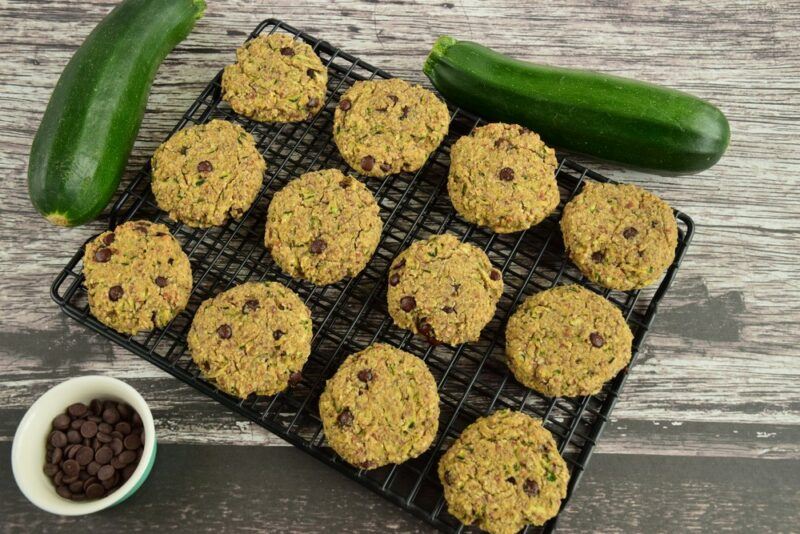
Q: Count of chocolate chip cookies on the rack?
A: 12